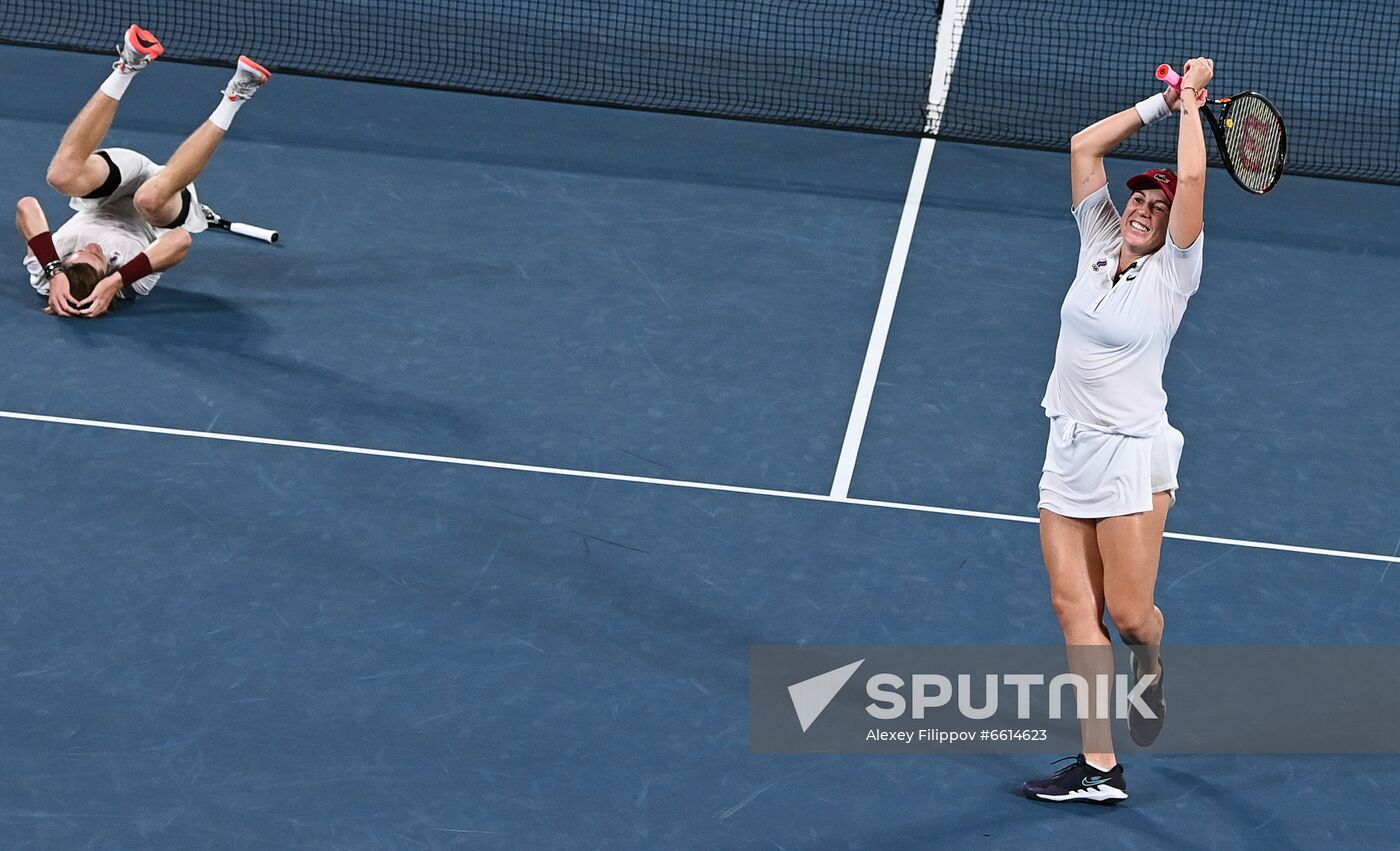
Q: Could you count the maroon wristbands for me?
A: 2